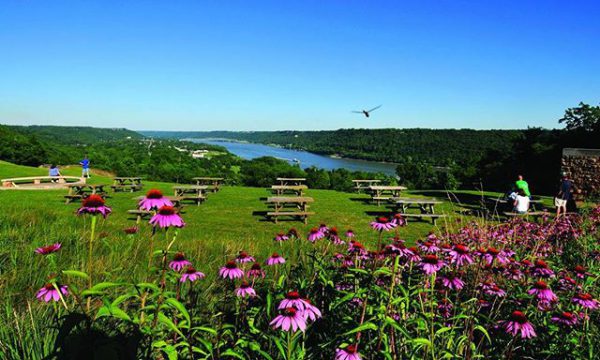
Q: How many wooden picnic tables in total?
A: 12